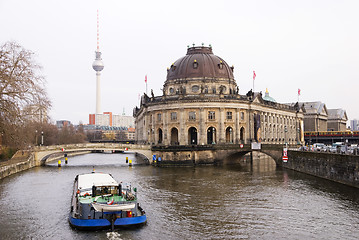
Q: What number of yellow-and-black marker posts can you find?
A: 4